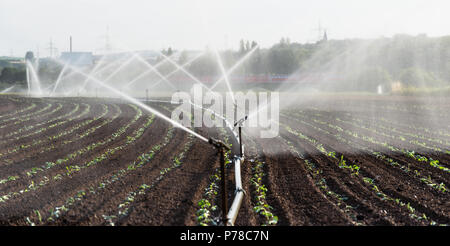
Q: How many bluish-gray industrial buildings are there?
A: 1